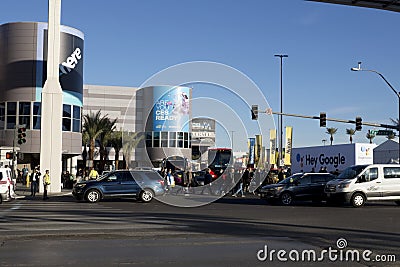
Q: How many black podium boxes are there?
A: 0